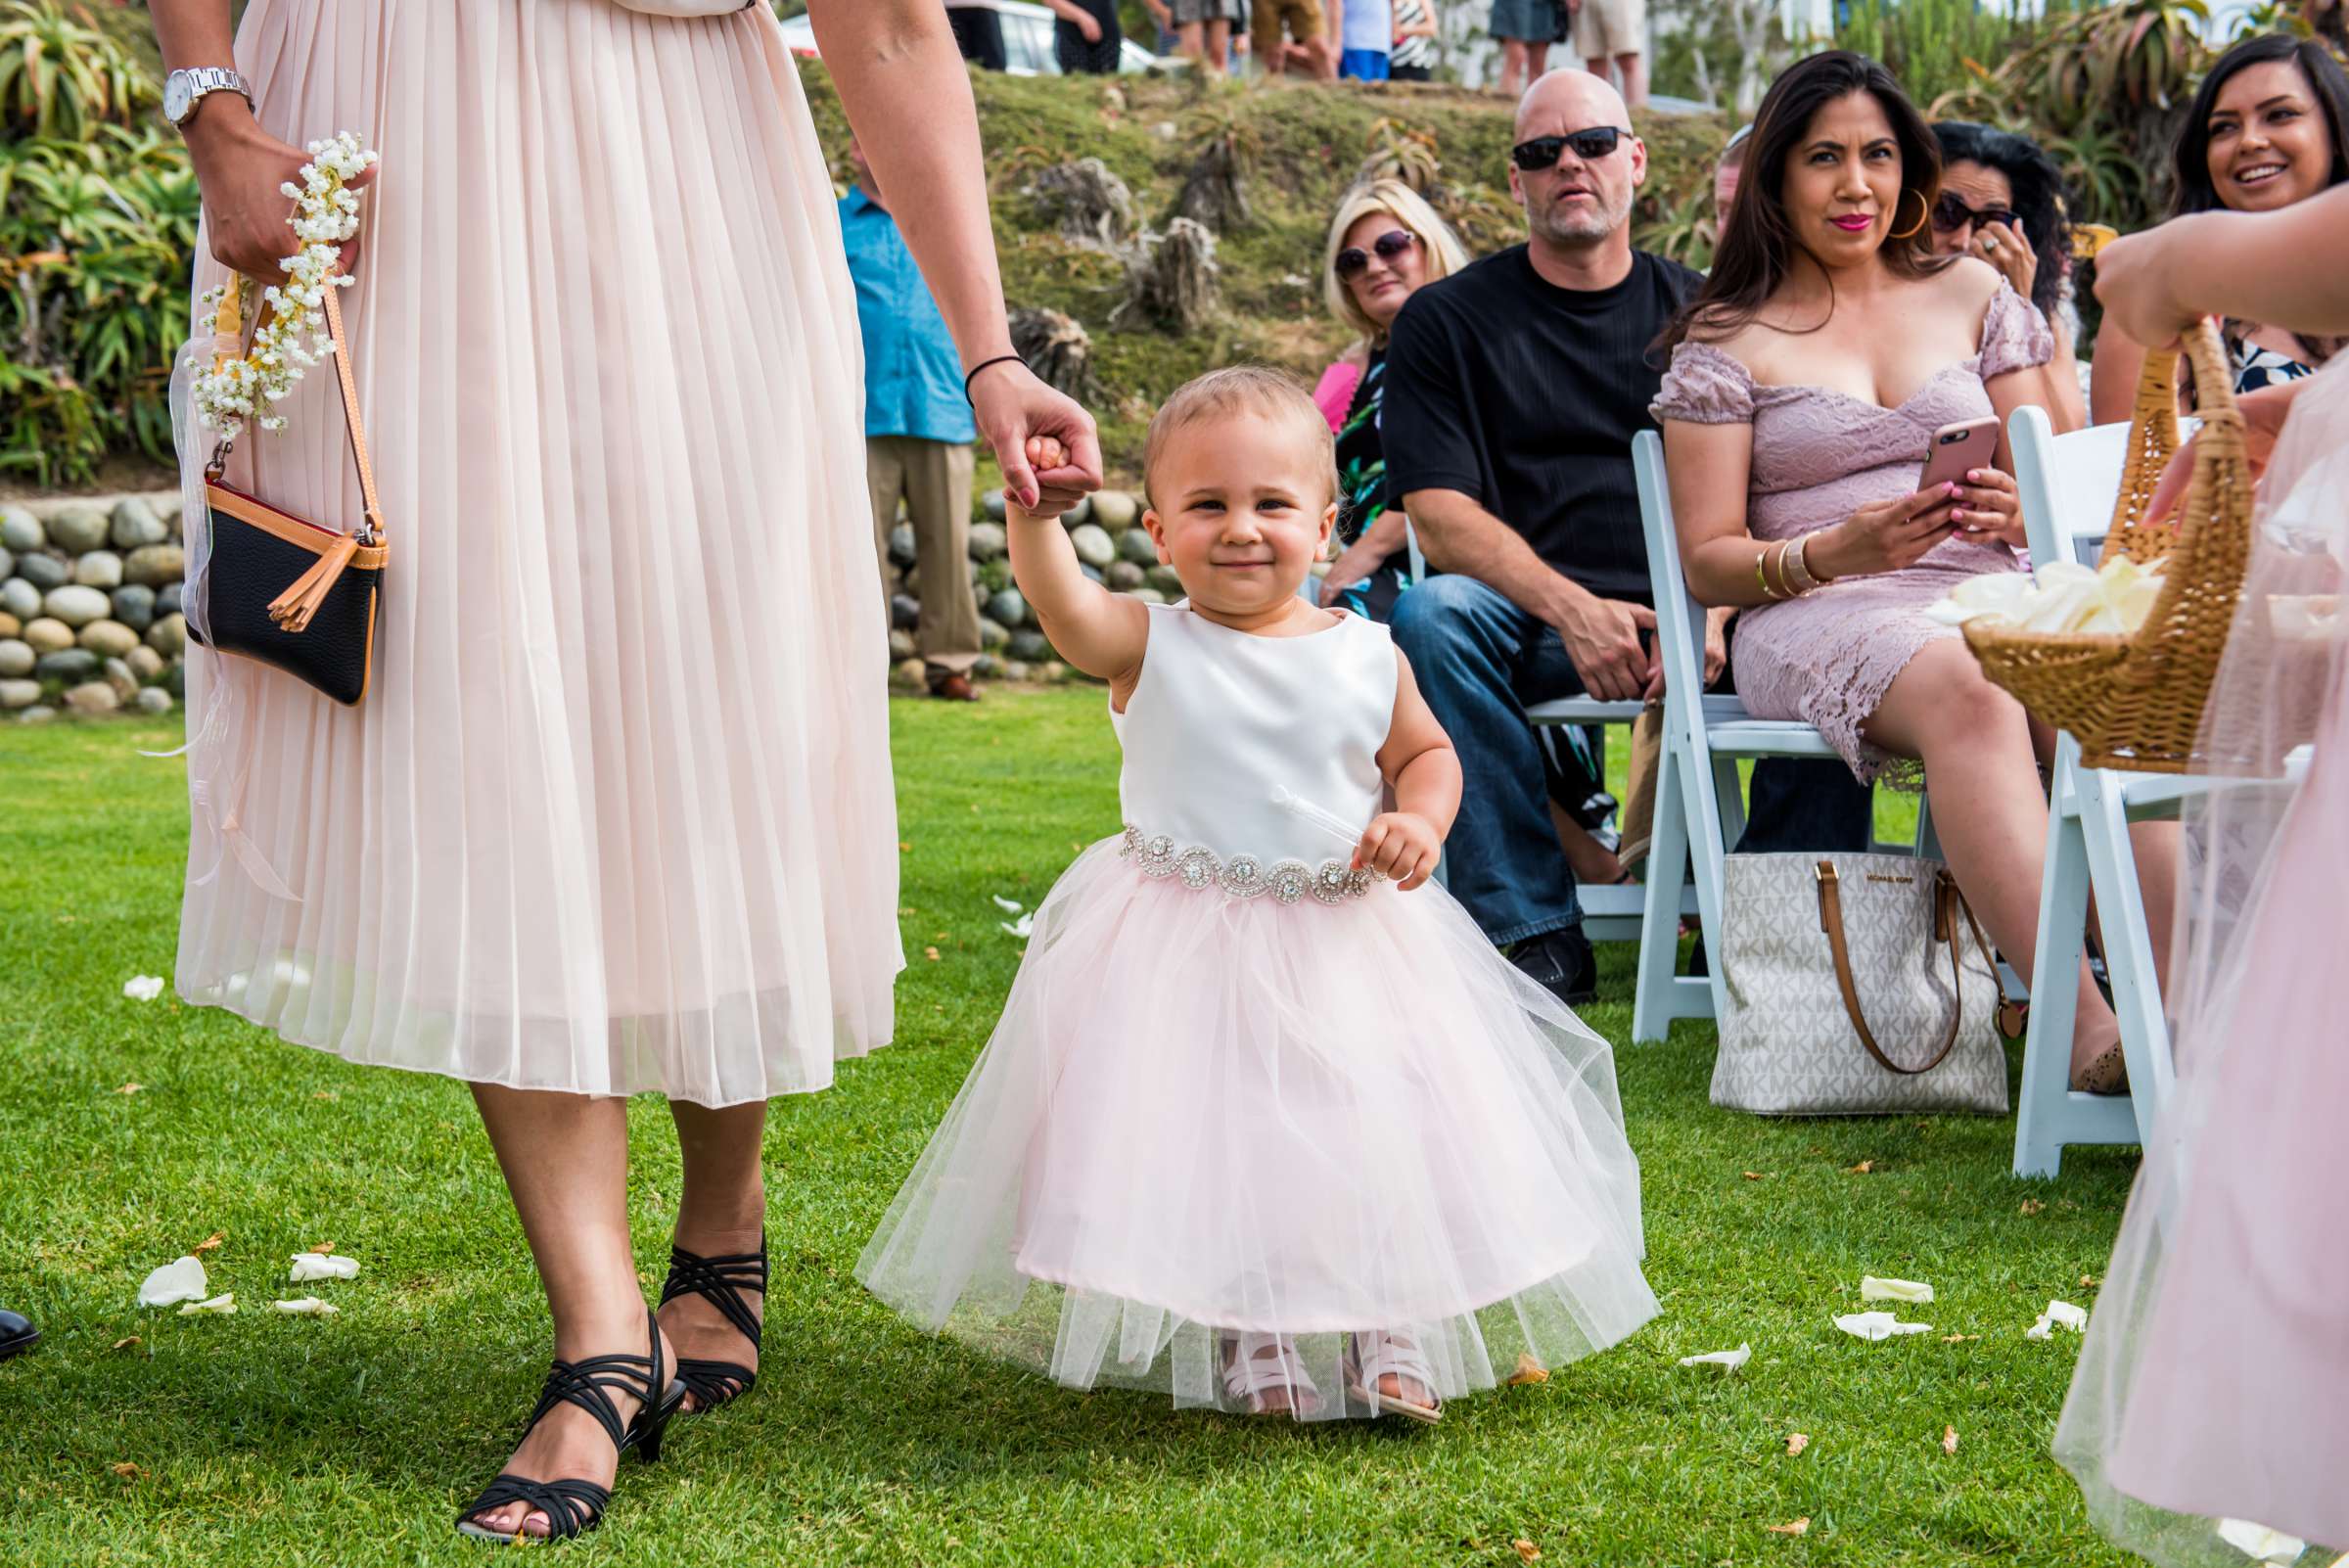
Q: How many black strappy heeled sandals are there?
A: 2